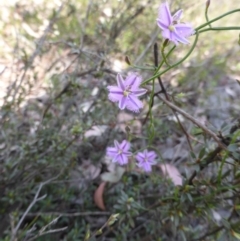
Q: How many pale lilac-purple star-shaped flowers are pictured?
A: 4